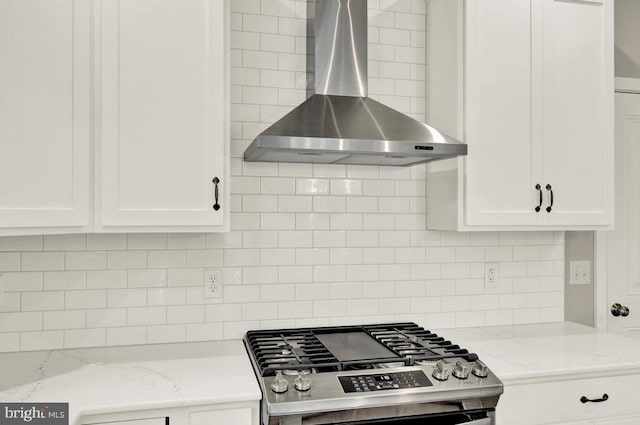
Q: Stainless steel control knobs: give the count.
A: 5